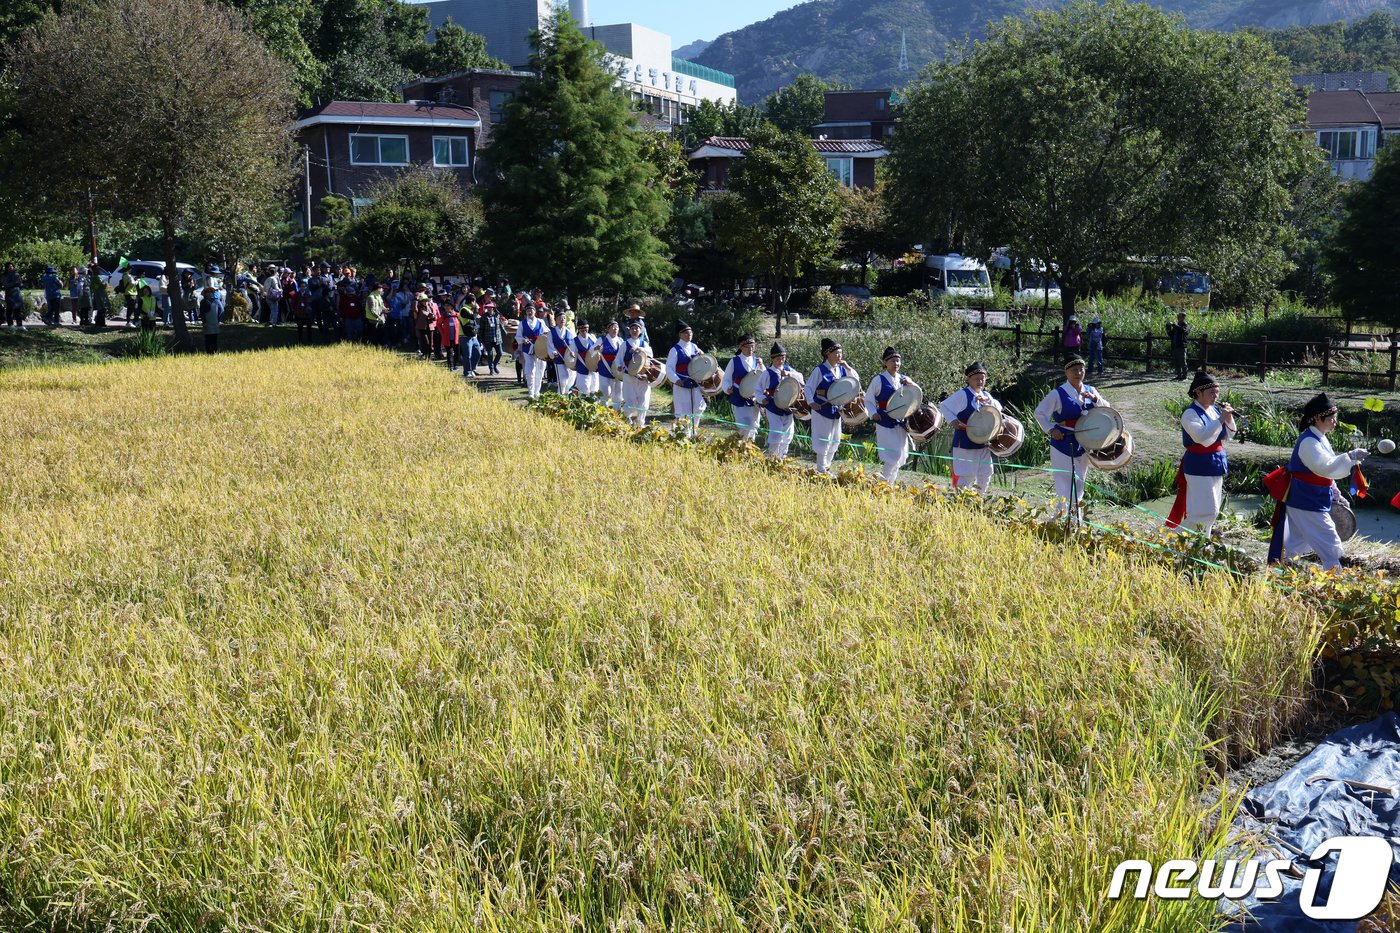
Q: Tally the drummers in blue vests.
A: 12